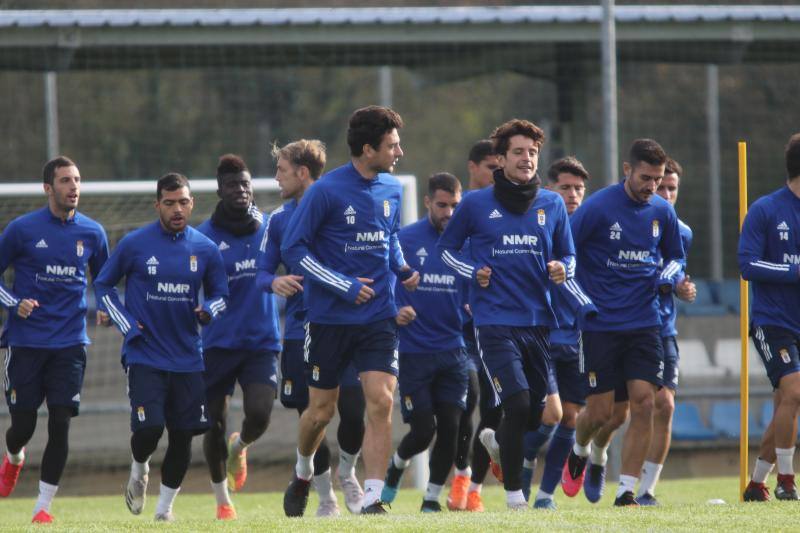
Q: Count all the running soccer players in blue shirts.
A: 12